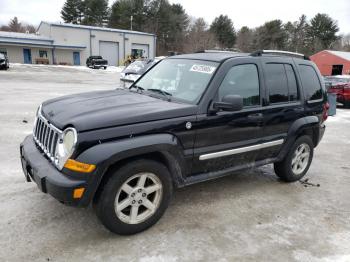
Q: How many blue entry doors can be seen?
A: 2